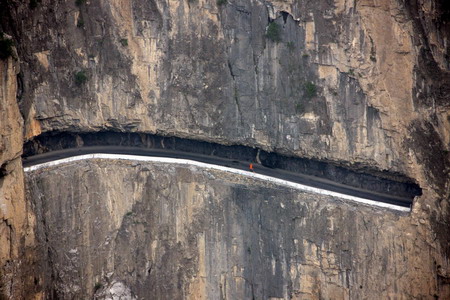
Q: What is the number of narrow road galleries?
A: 1